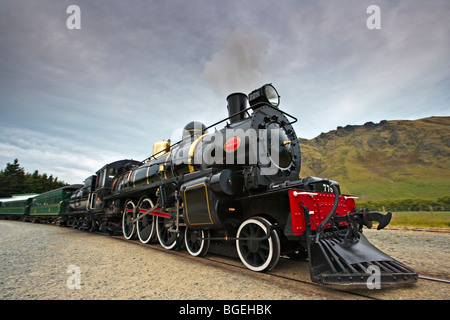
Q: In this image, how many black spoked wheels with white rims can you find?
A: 5